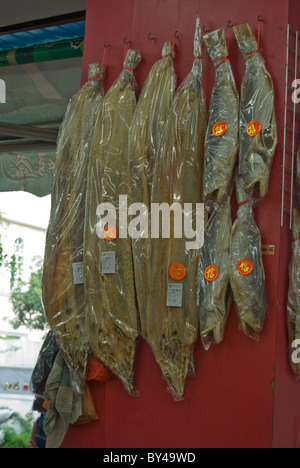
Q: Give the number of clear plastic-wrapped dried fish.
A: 8